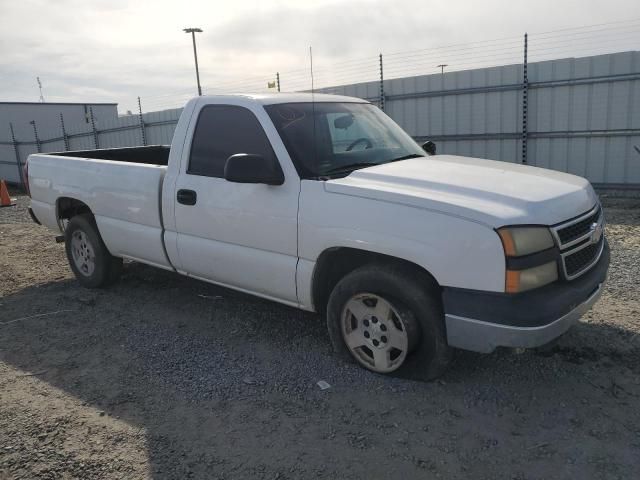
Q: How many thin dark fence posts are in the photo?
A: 8